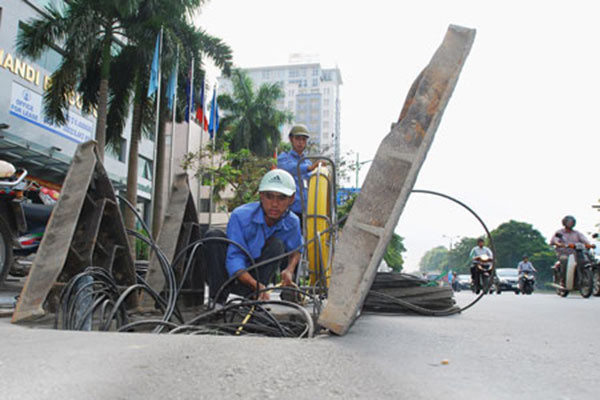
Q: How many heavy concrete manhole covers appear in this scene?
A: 3